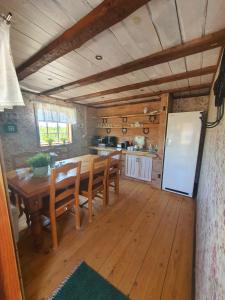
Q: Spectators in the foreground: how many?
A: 0